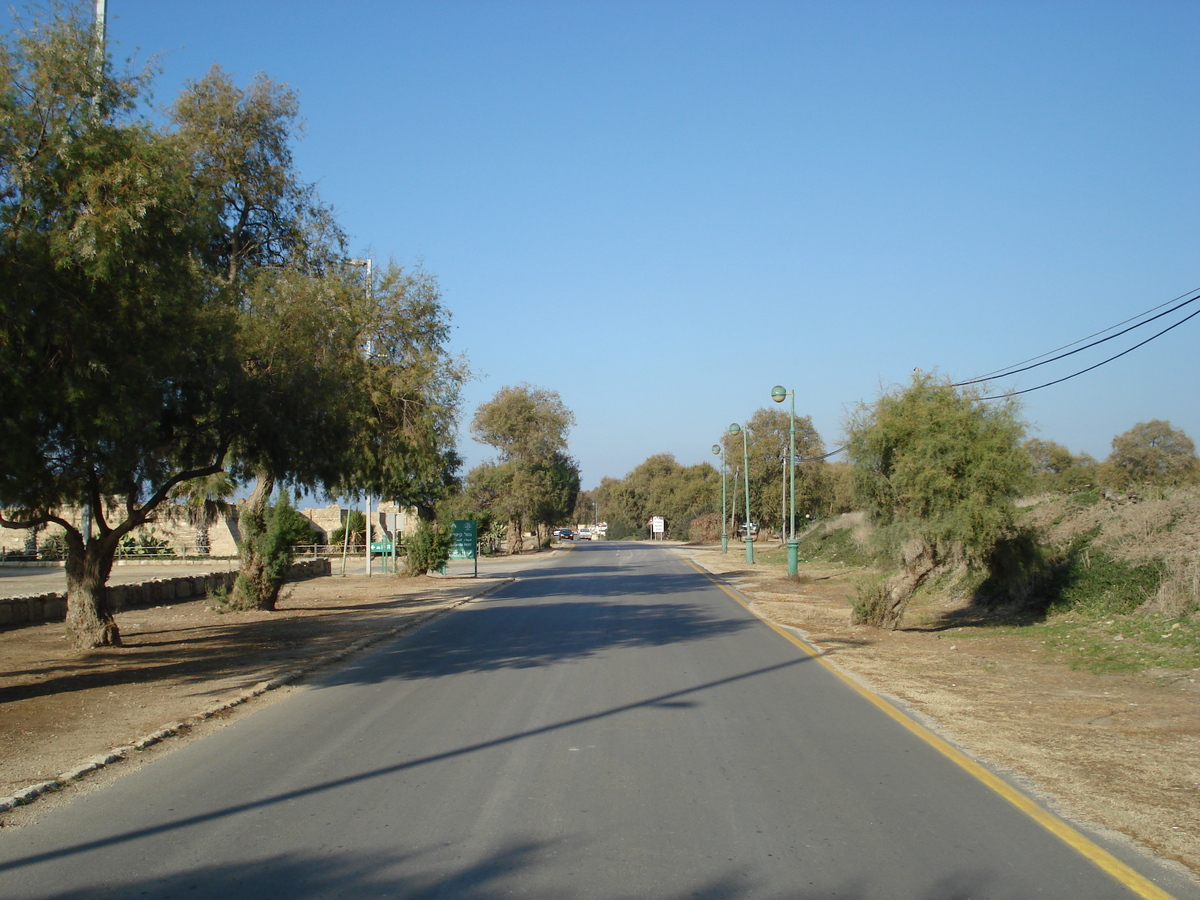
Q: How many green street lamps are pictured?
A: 3